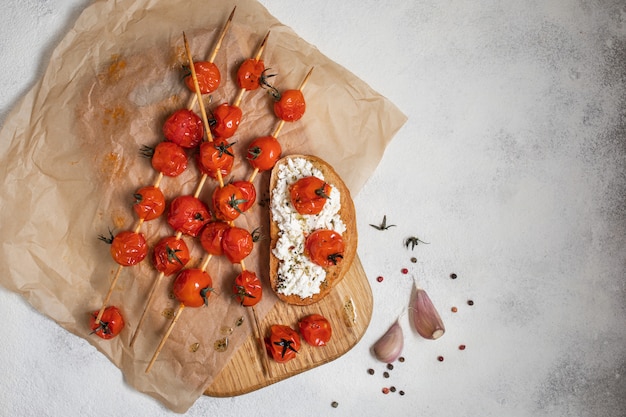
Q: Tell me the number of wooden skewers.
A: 4